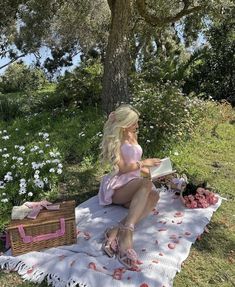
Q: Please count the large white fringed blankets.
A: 1